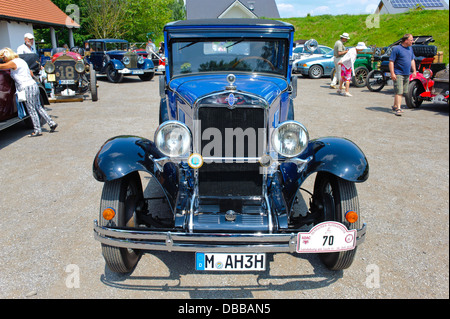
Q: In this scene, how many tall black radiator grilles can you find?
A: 1